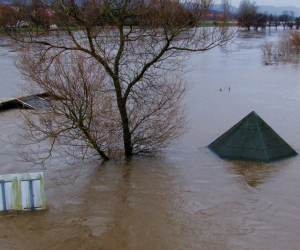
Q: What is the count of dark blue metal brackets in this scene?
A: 2